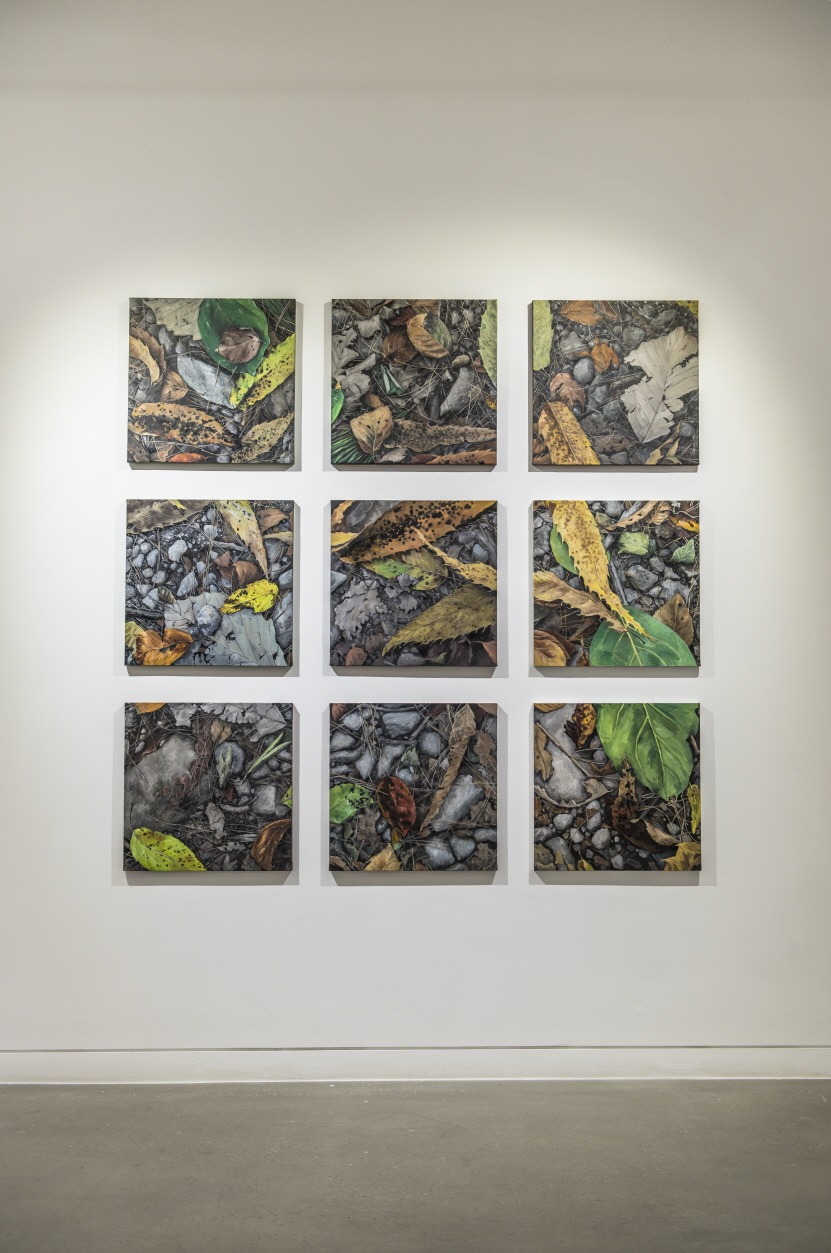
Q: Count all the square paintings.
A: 9